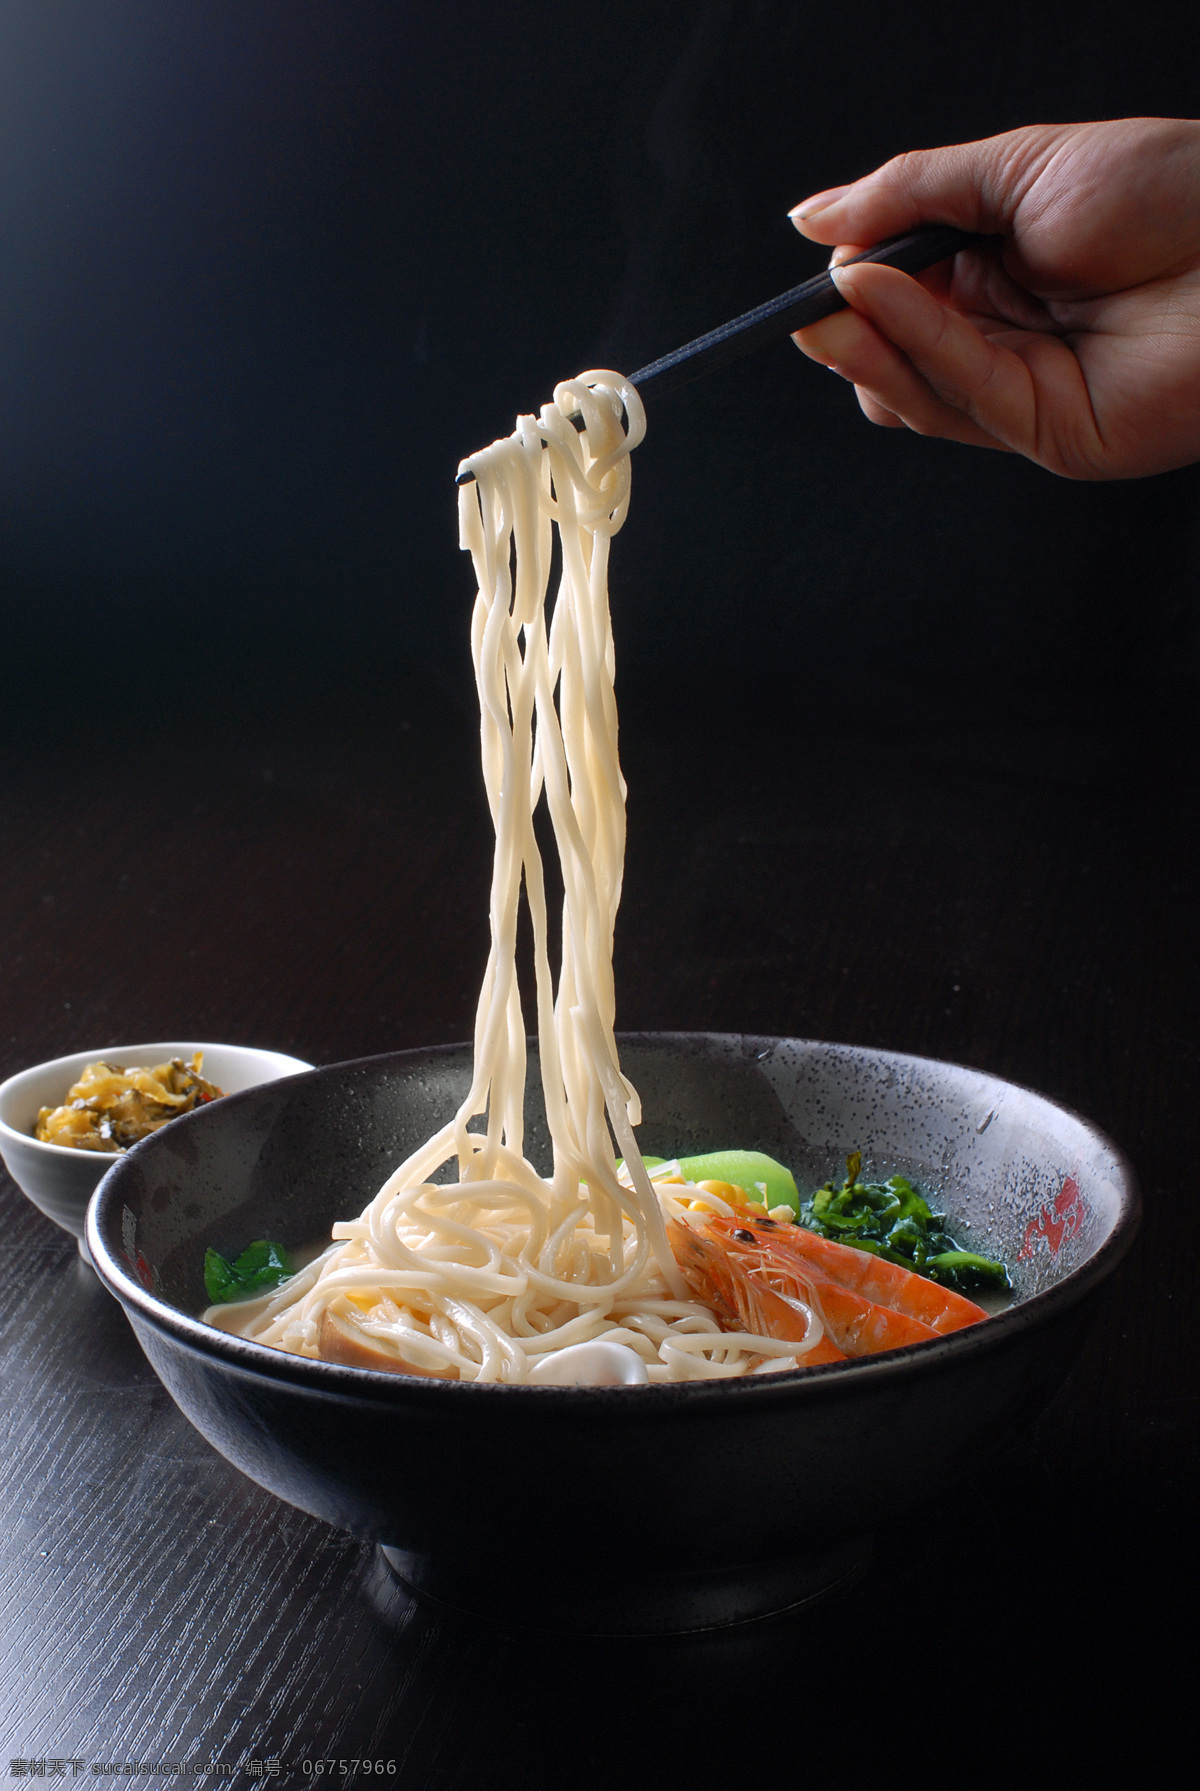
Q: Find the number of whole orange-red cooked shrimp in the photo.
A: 3